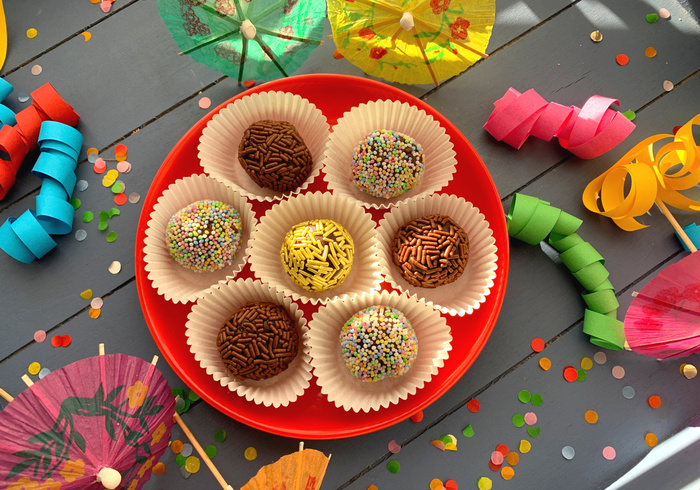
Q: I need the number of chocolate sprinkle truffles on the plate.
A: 3